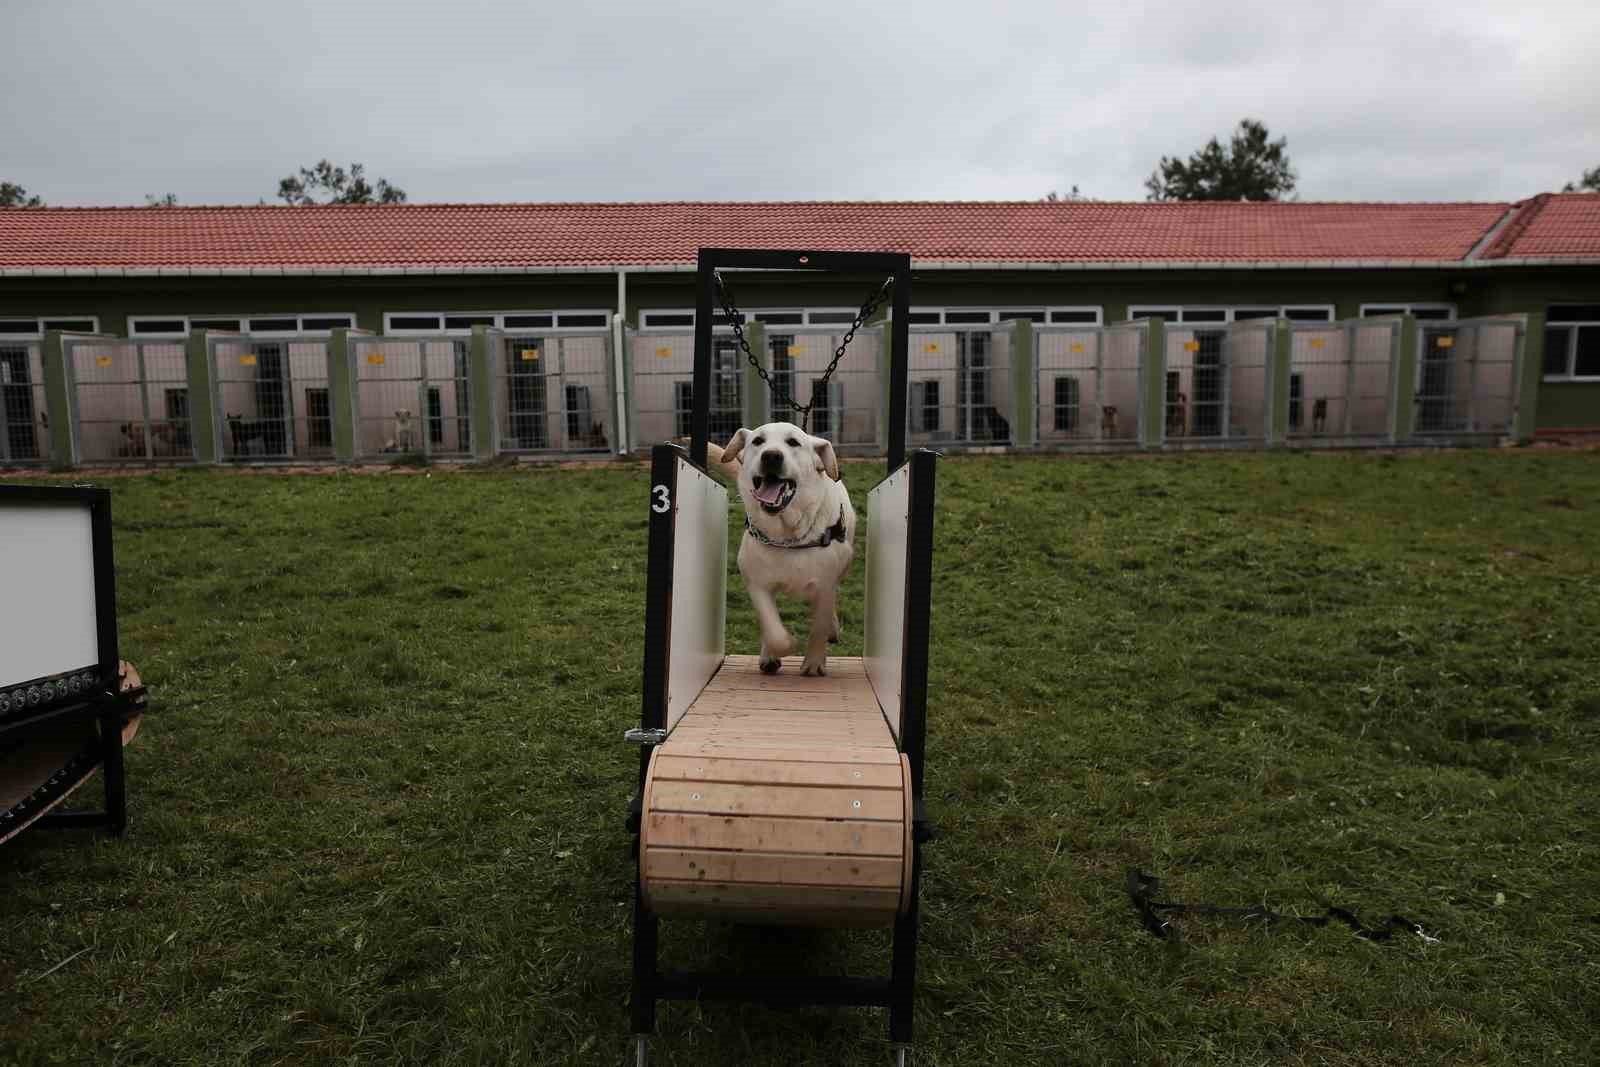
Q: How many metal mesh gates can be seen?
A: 12